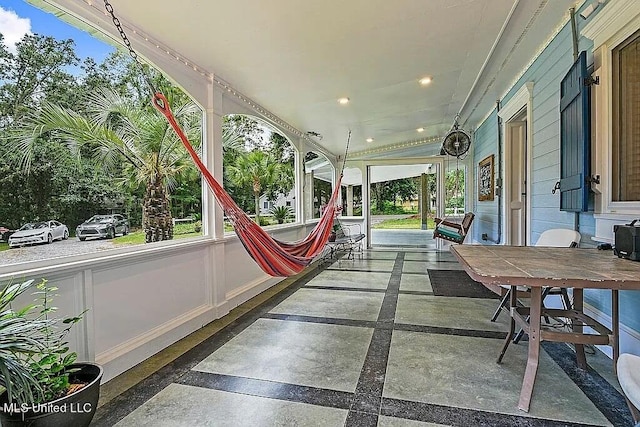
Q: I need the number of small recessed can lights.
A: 4